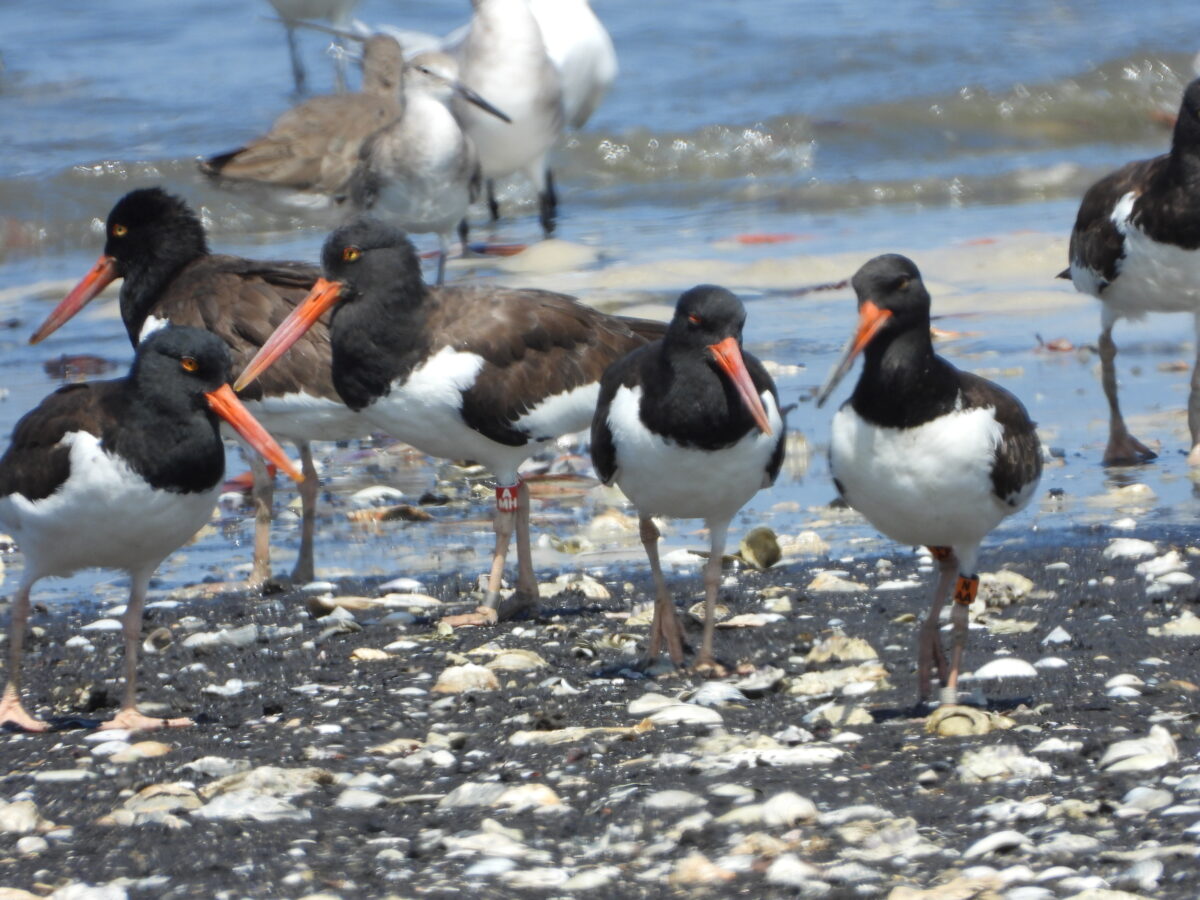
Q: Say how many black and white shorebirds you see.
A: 6